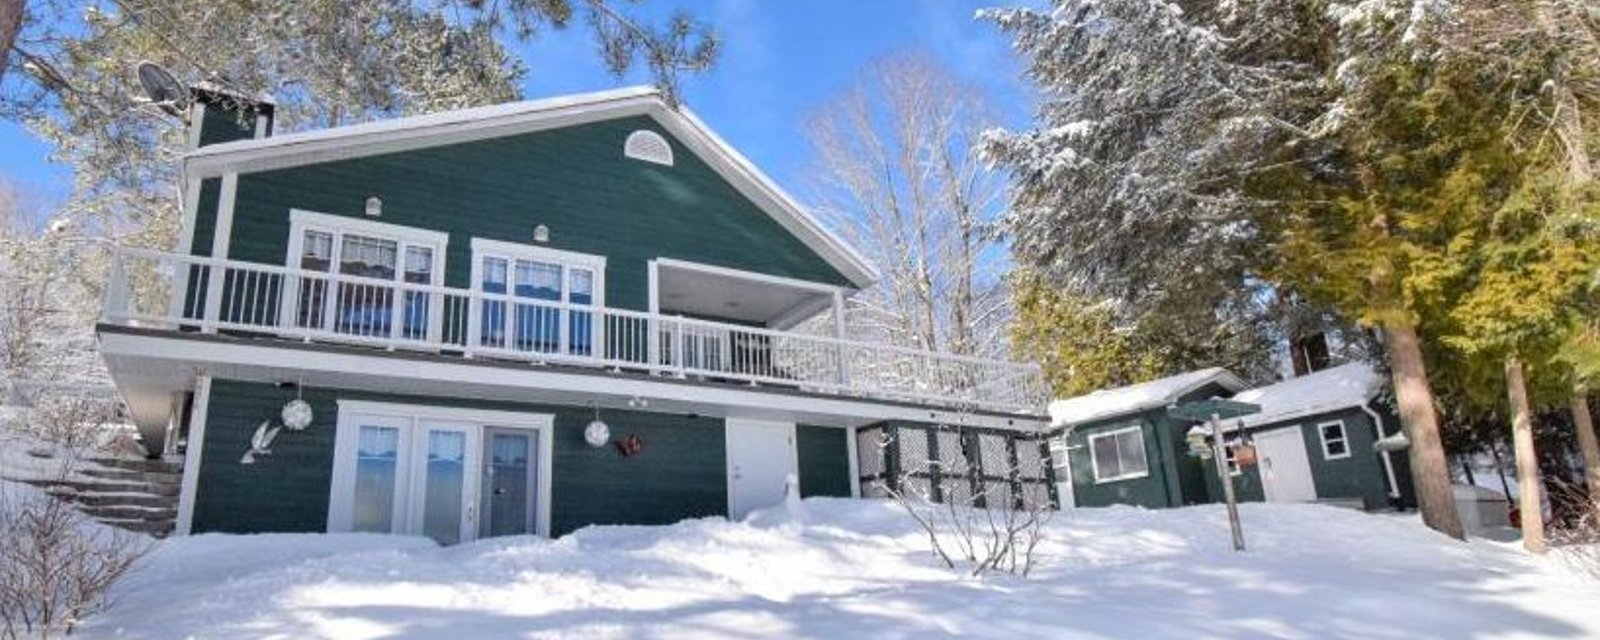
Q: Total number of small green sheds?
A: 2